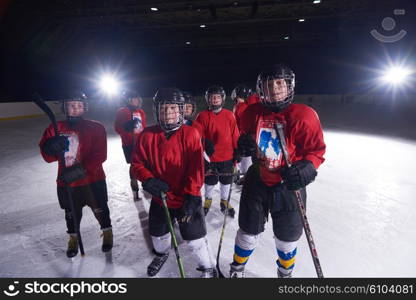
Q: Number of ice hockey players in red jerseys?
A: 7